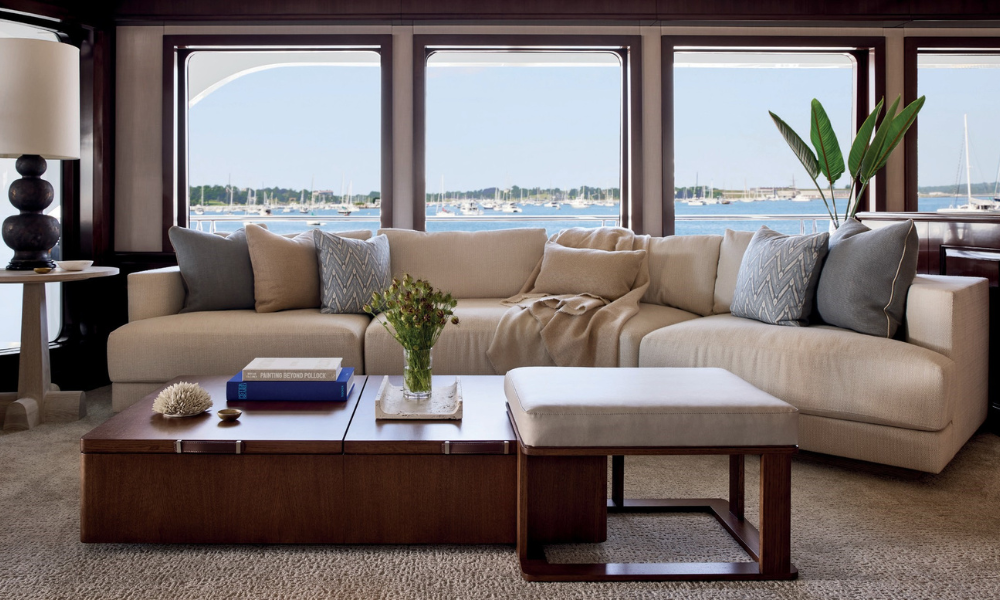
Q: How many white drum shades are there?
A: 1